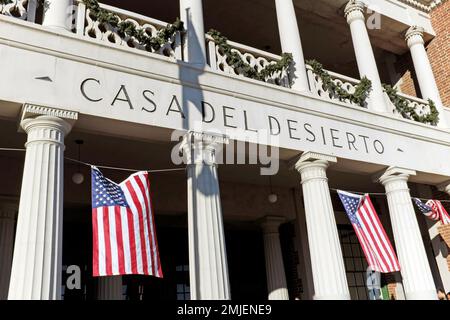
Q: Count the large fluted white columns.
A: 4